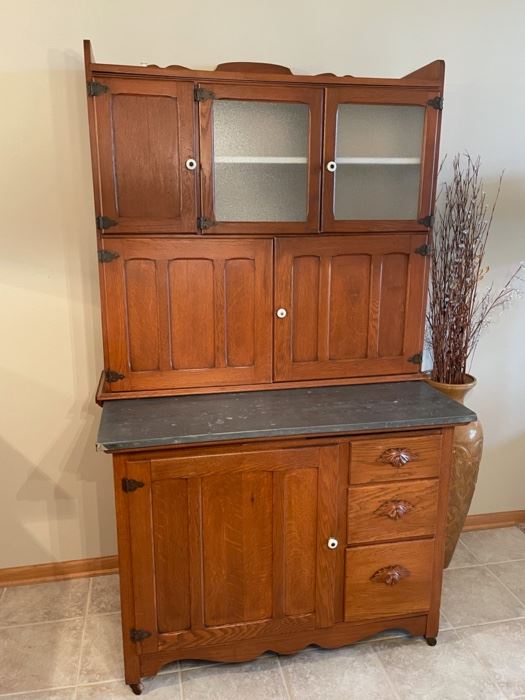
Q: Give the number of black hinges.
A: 12